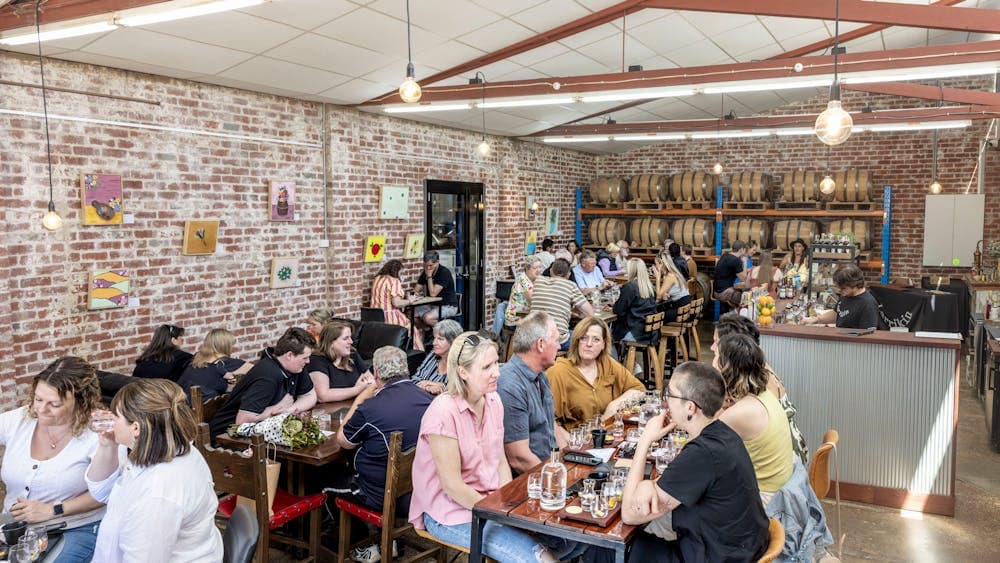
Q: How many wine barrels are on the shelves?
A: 12